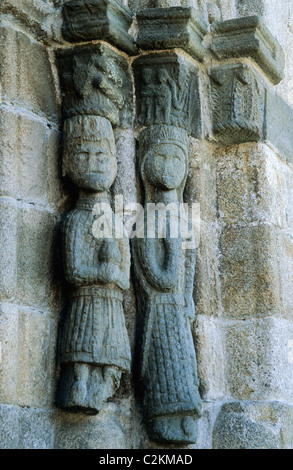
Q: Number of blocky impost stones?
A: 3